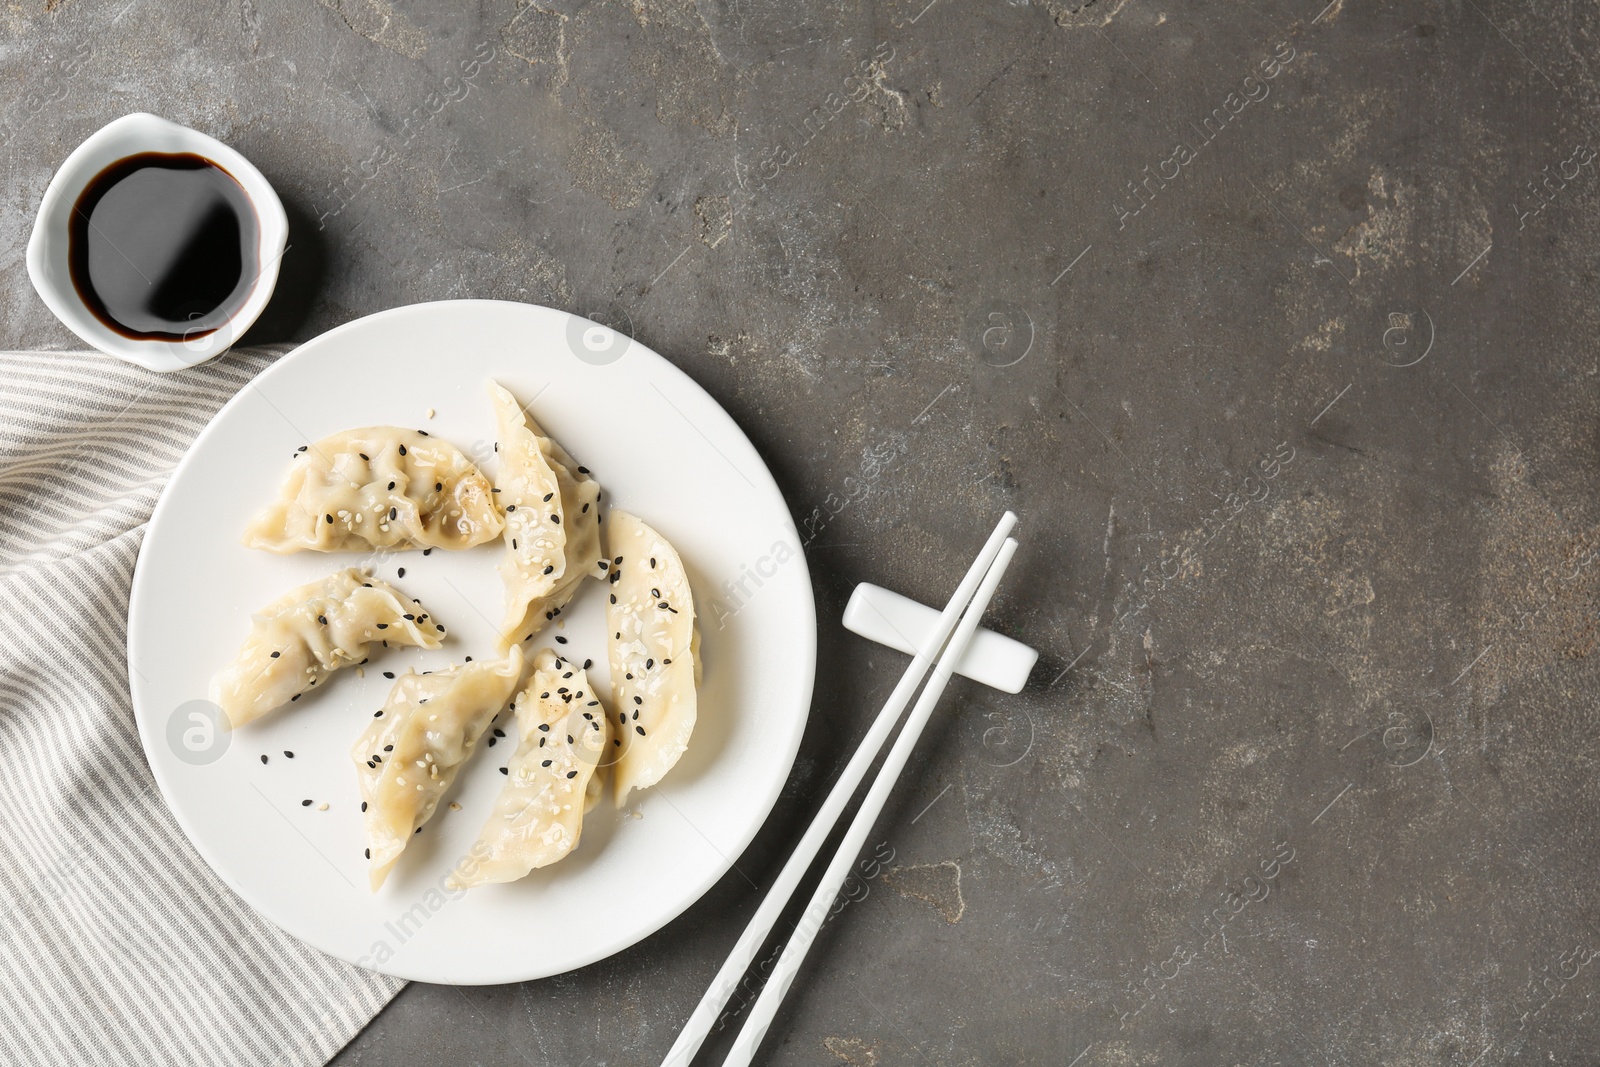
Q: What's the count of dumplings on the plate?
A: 6